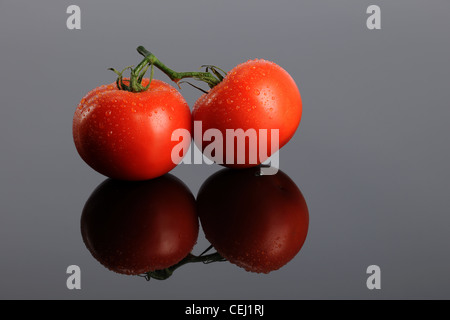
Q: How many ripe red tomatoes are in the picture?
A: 2